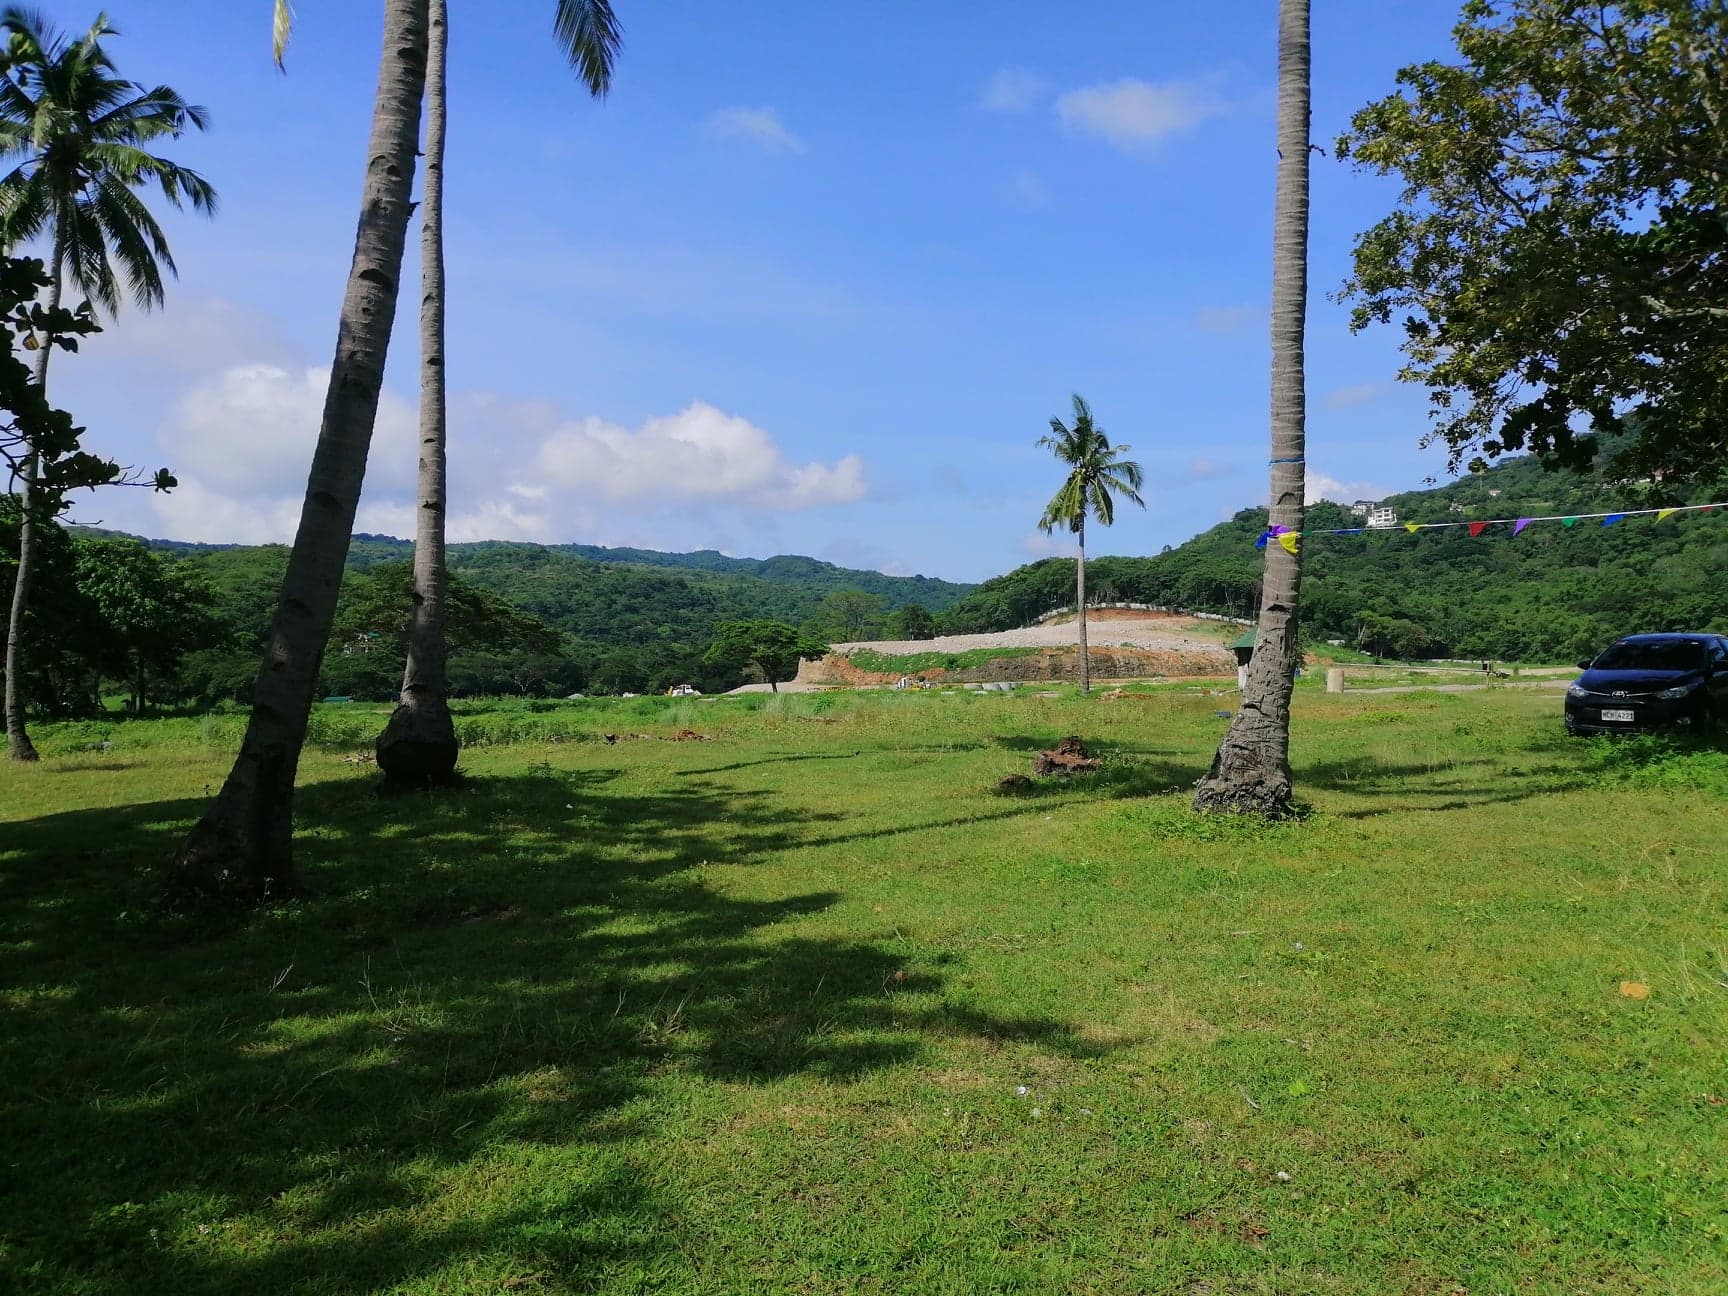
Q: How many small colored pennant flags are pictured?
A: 12